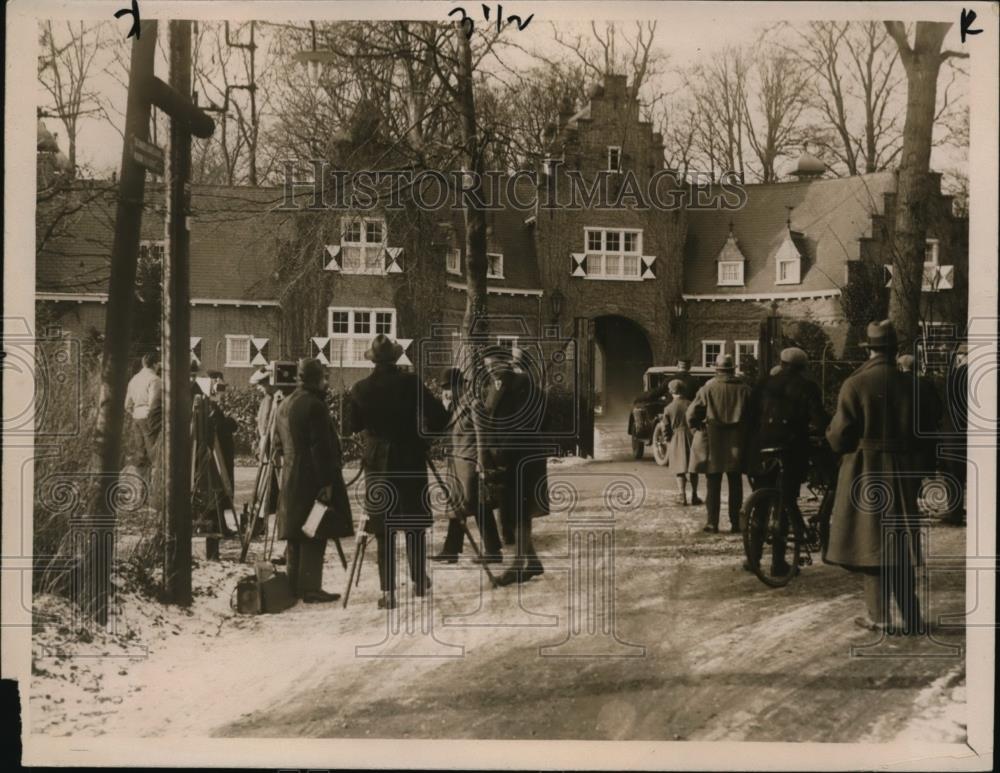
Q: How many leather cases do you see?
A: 2